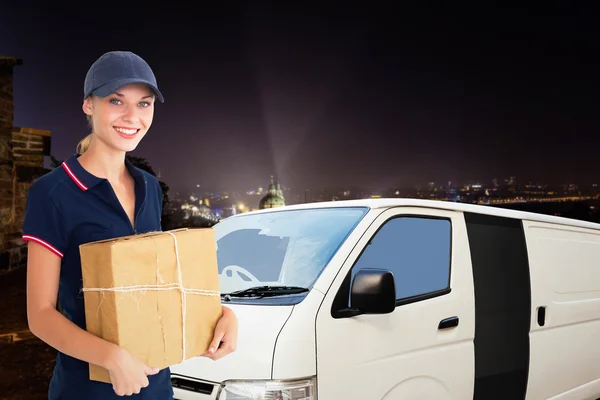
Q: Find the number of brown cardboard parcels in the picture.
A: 1